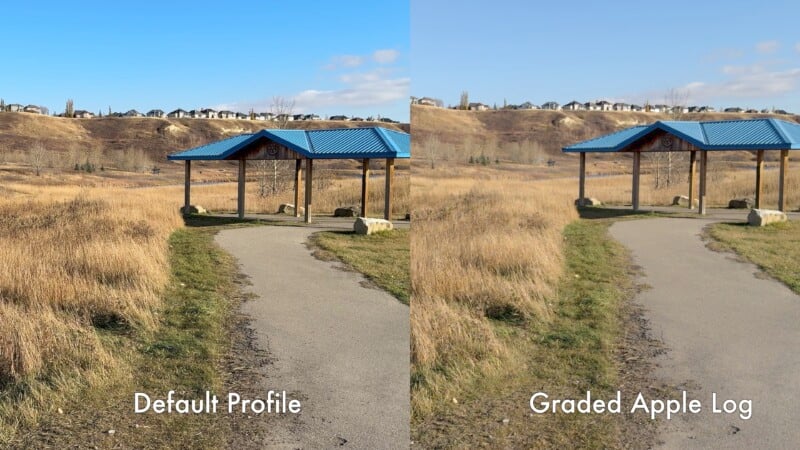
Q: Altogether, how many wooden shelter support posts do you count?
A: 12